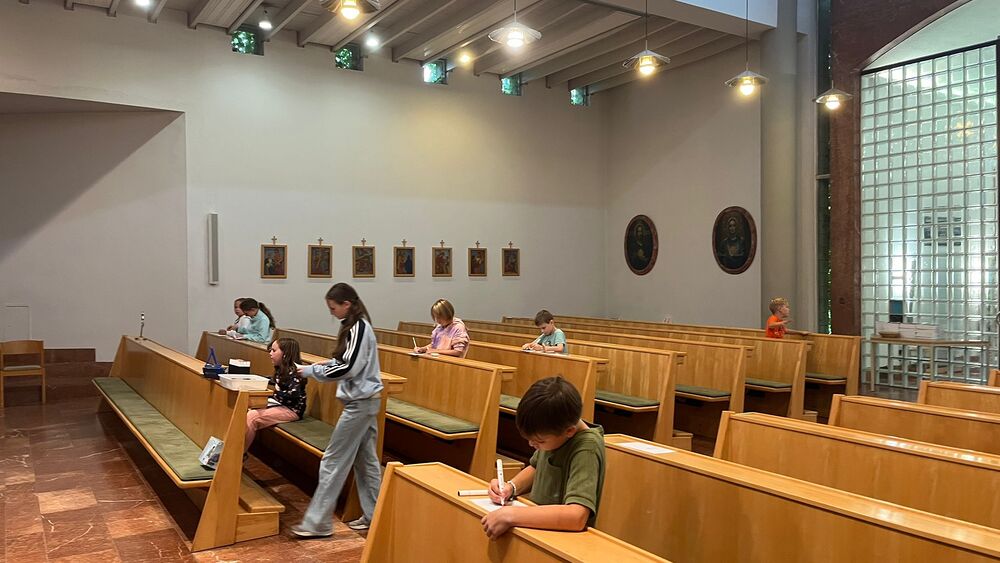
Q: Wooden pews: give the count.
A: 14